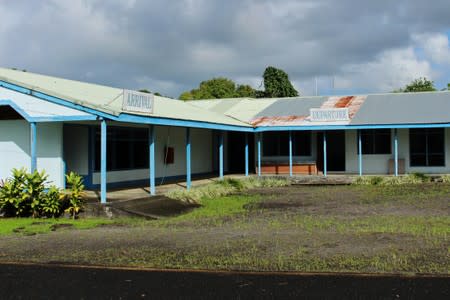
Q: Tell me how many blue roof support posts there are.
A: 11